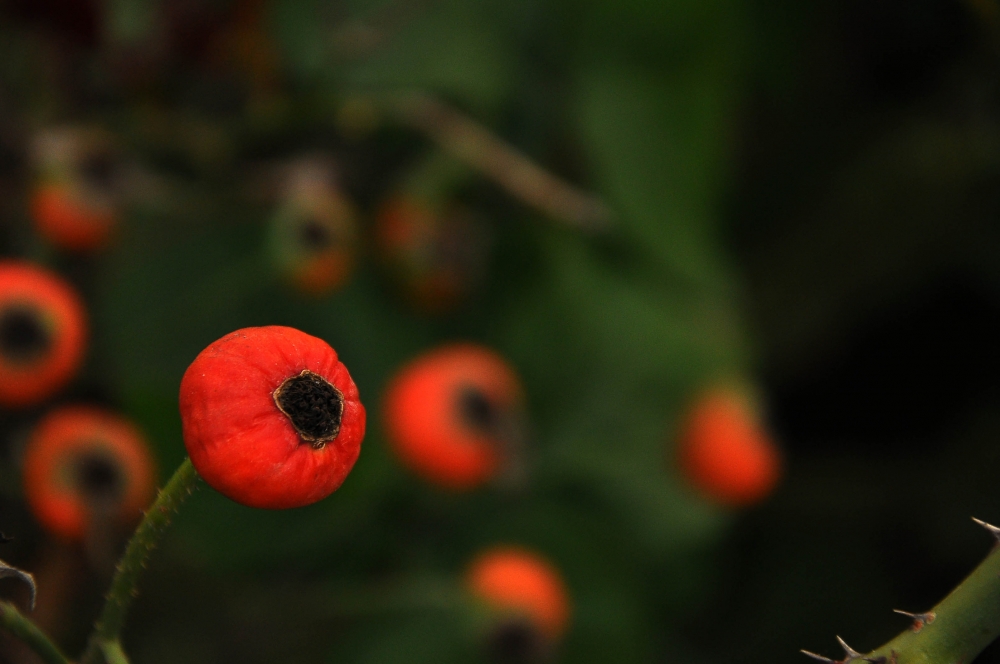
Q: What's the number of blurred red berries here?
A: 8